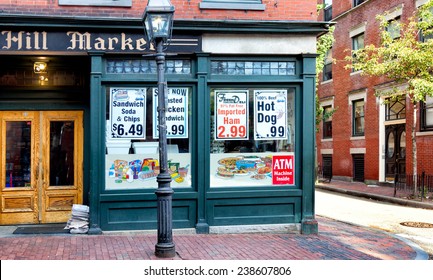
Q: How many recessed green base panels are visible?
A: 2